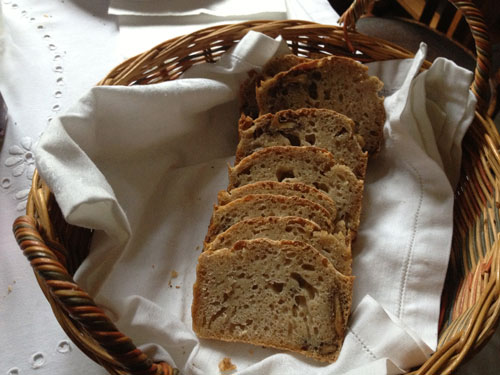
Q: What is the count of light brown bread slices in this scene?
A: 8